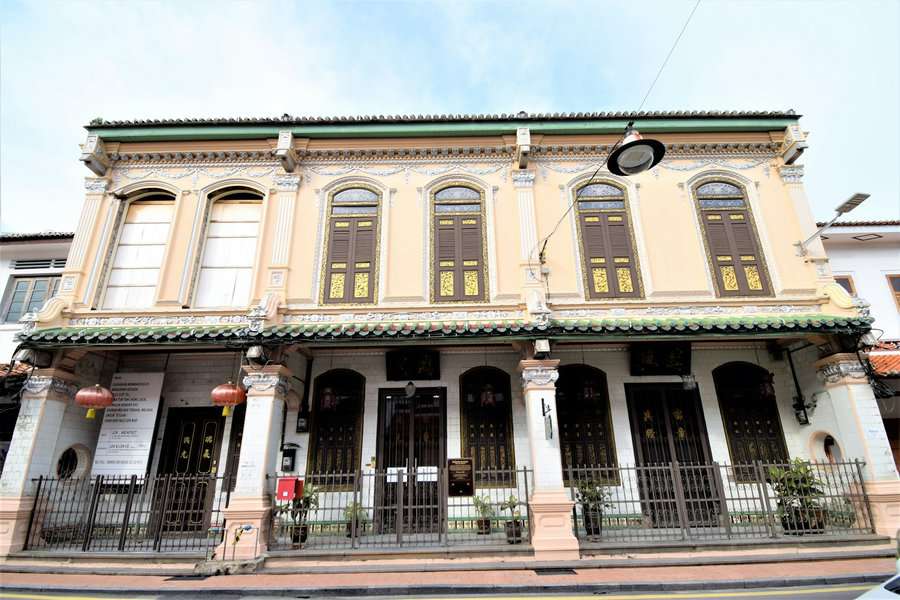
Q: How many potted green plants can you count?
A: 6